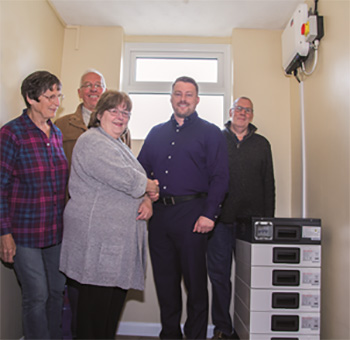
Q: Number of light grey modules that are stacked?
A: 5